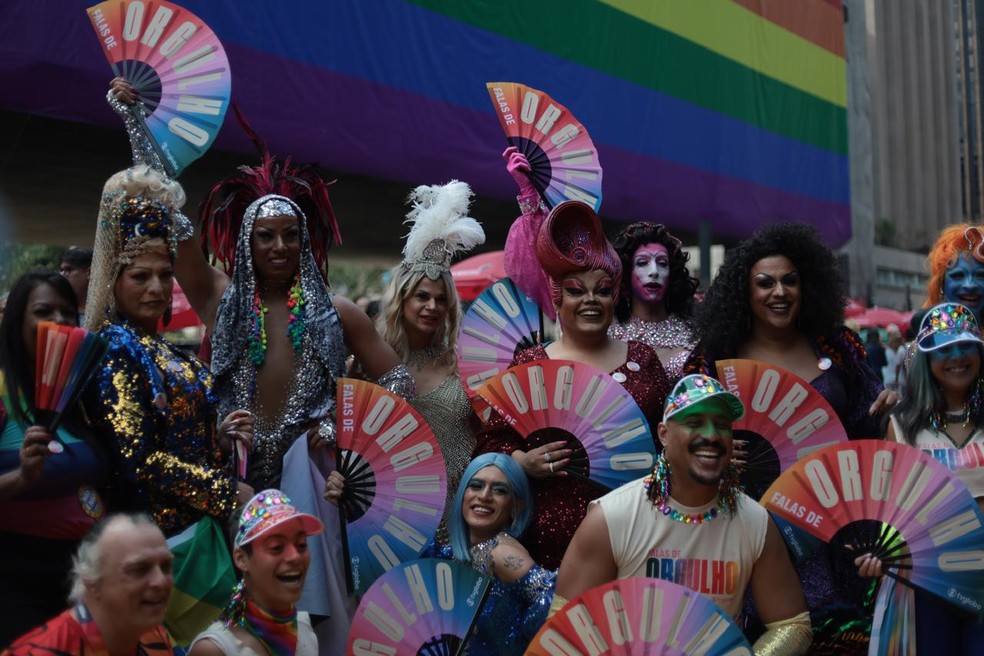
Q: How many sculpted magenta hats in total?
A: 1